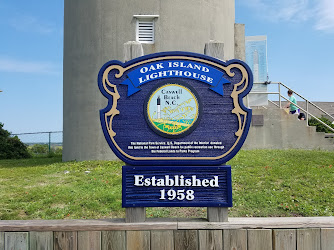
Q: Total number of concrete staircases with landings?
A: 1